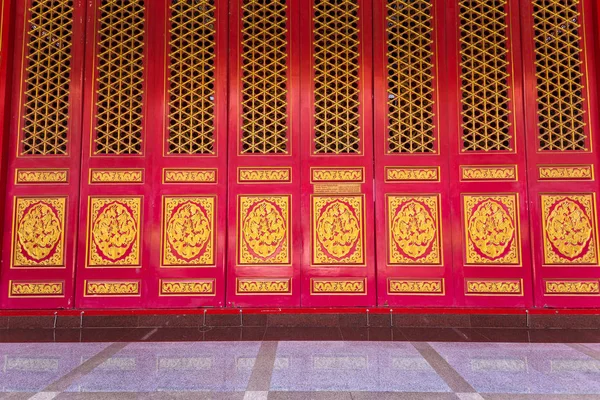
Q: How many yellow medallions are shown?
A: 8